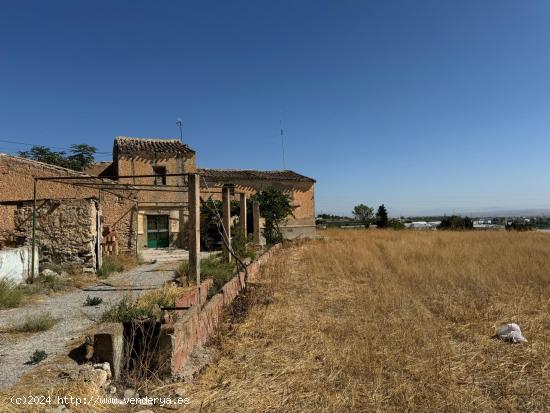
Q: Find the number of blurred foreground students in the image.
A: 0